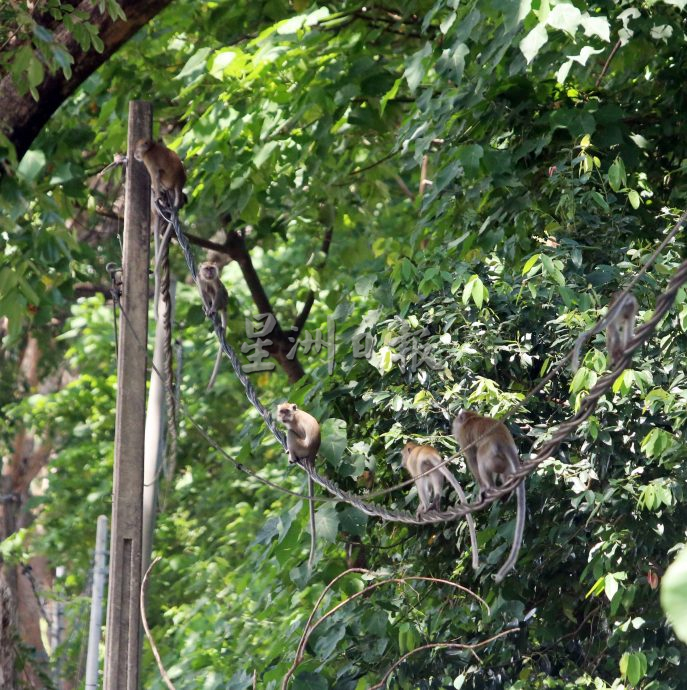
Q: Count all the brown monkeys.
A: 6